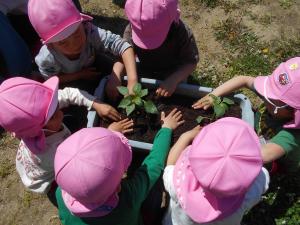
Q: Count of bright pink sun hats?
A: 6